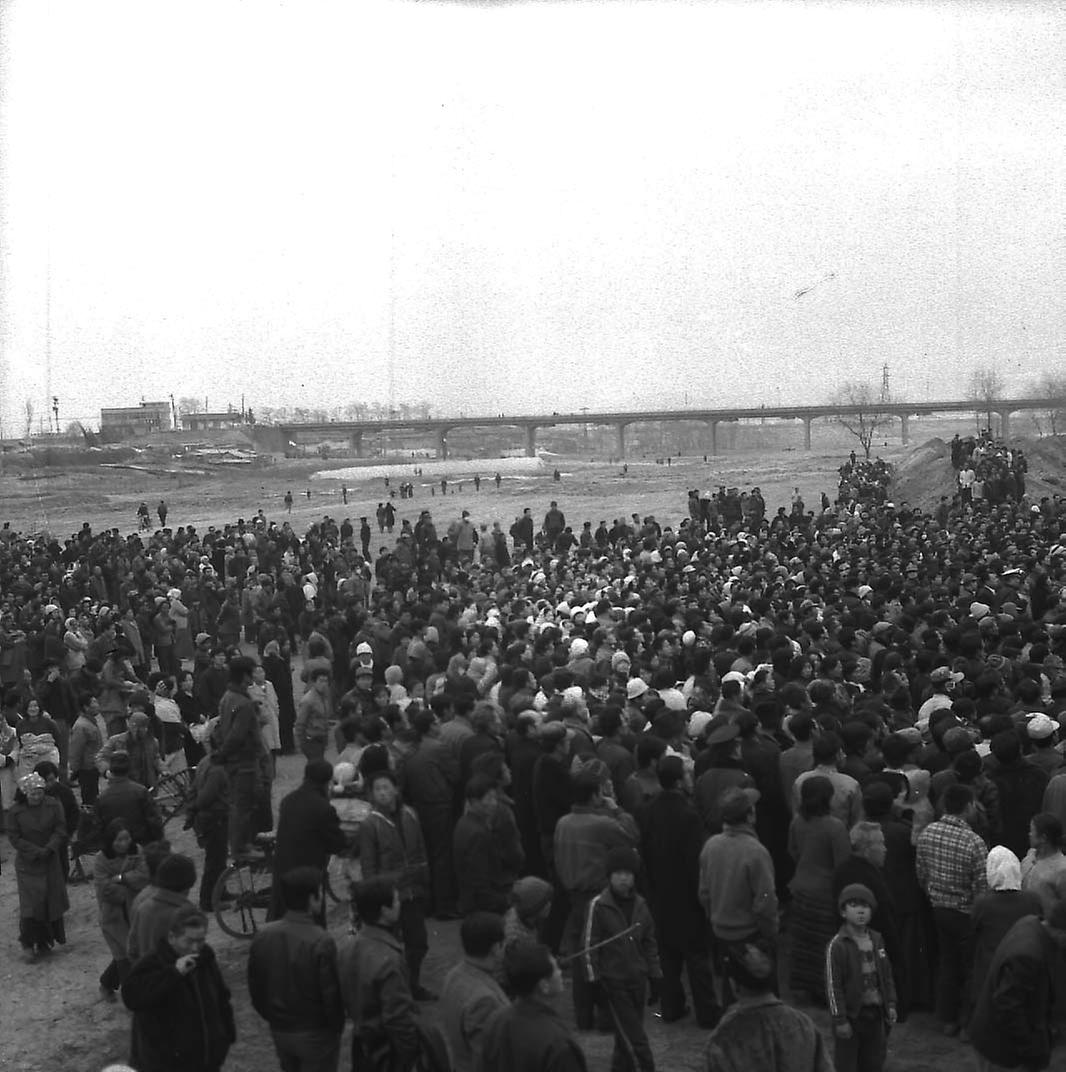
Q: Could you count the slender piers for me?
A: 8